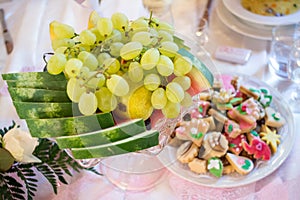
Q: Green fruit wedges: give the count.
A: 7